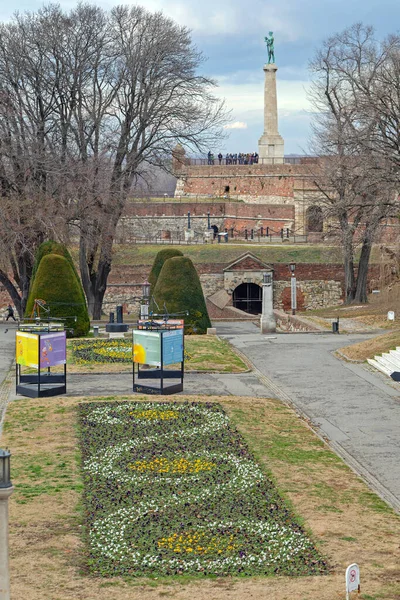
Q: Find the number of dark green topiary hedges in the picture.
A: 4